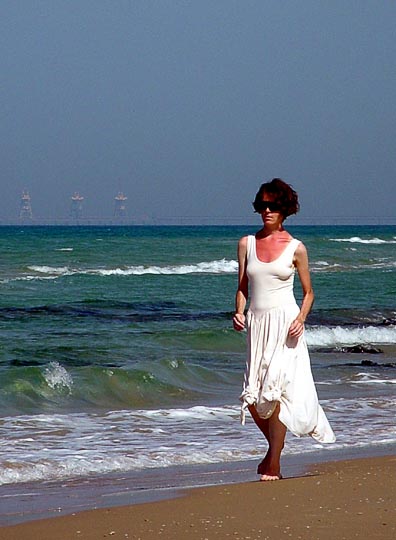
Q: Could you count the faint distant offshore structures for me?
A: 3